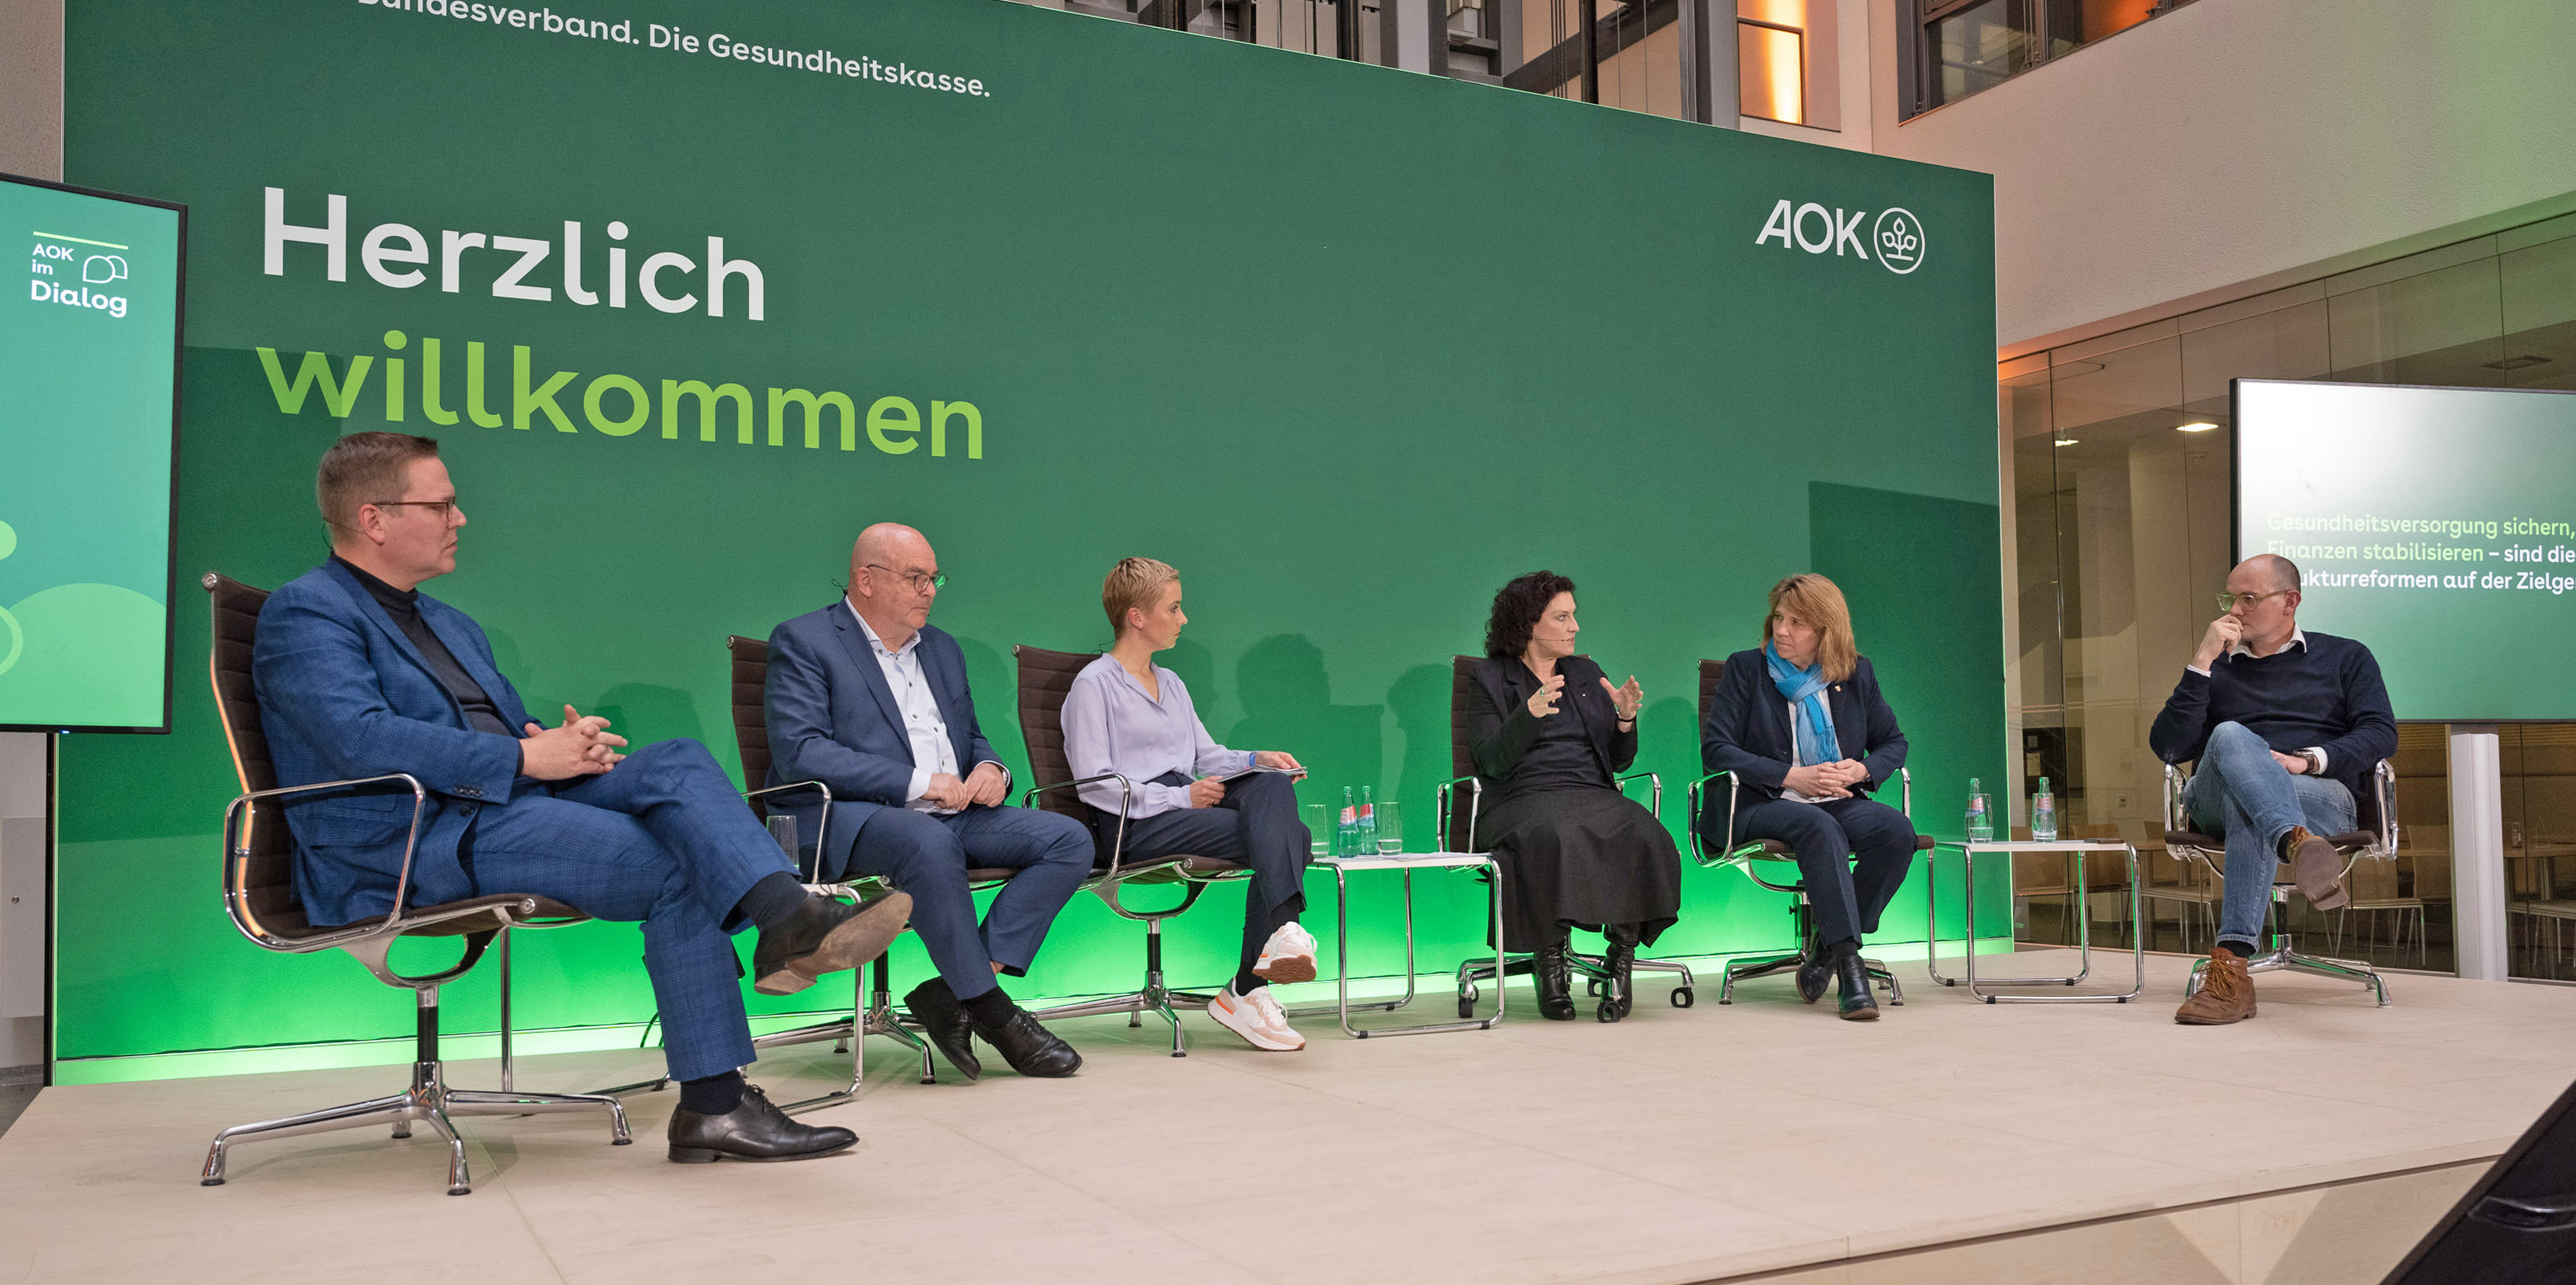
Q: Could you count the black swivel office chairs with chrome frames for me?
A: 6